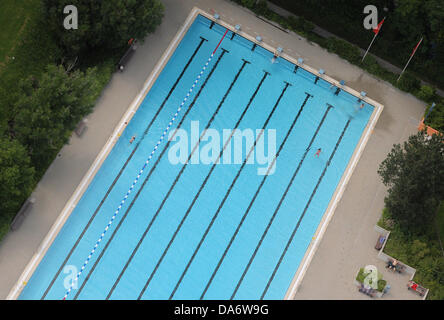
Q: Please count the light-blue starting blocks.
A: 8